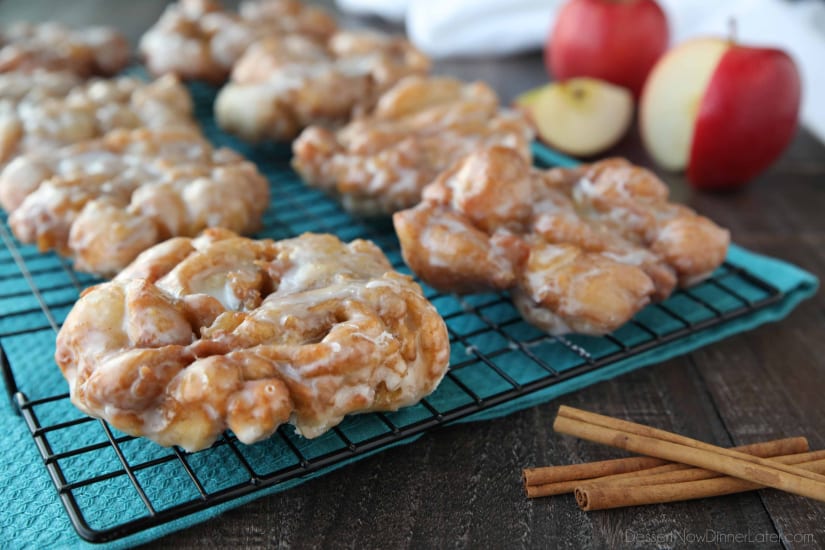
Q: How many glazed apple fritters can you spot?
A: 8